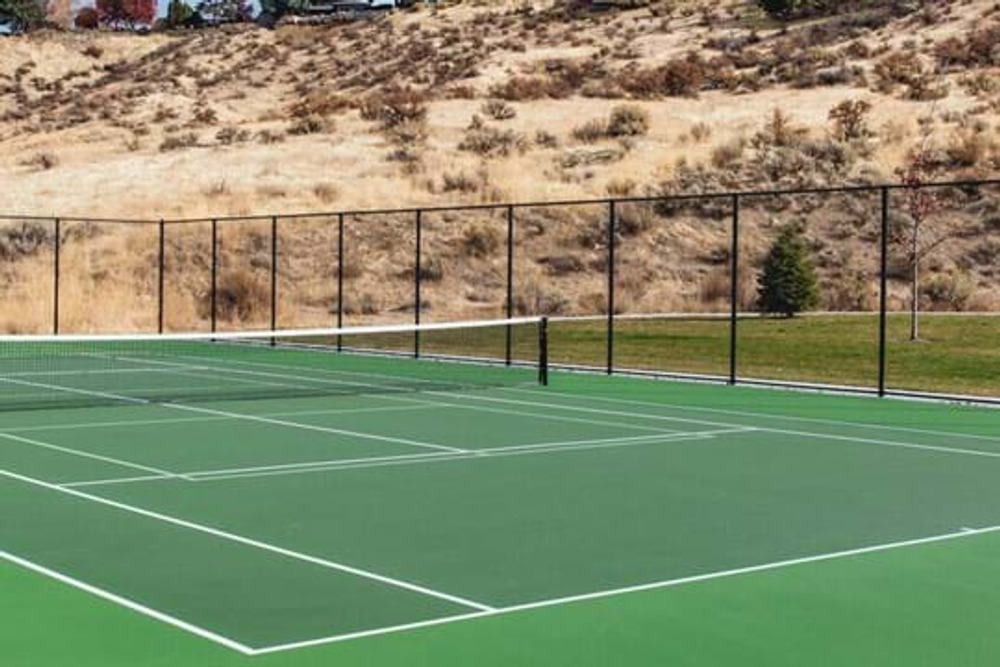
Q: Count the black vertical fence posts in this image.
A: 10